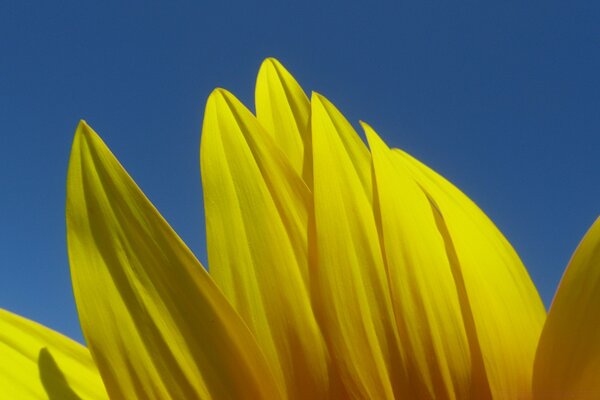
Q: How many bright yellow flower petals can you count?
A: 8